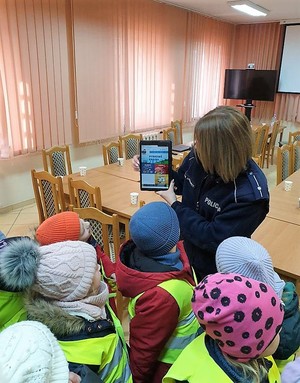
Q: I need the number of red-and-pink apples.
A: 0